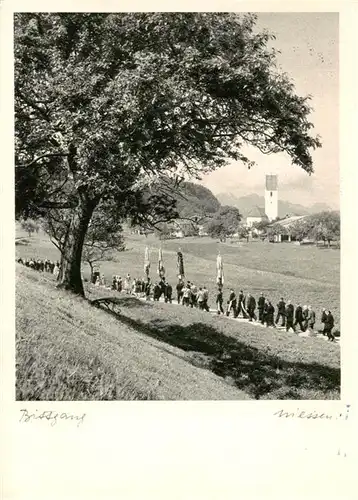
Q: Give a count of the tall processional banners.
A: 4